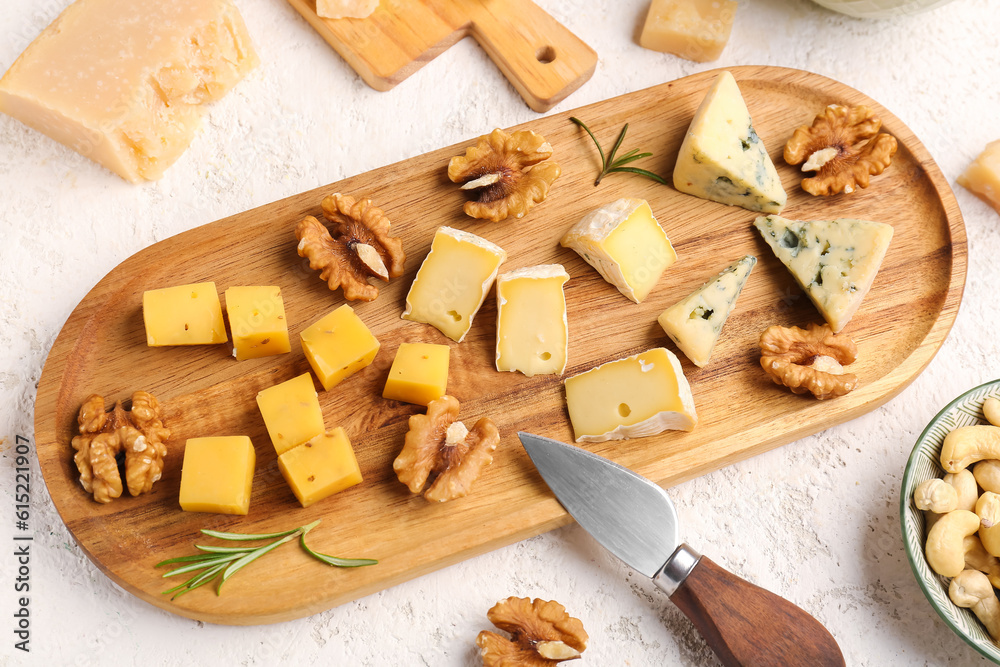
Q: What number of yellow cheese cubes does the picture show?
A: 7